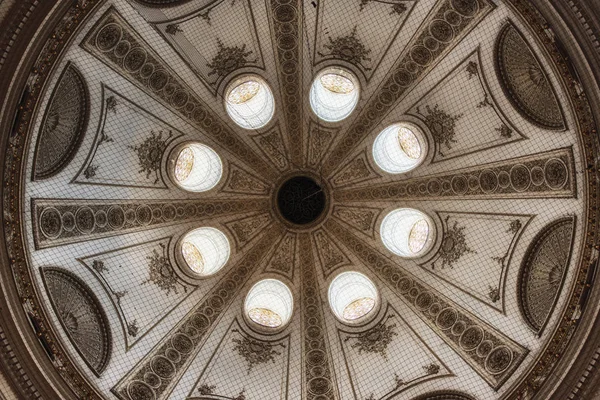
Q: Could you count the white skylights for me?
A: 8